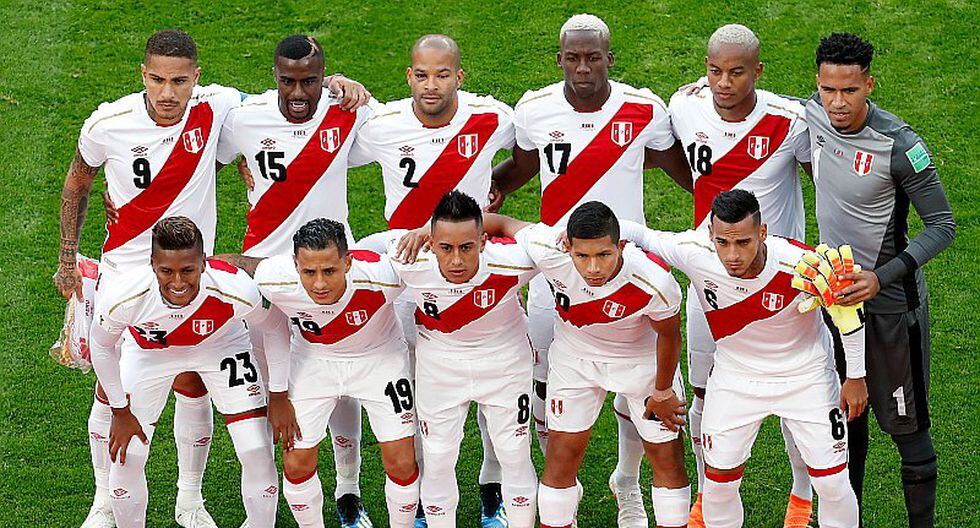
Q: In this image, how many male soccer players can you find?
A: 11